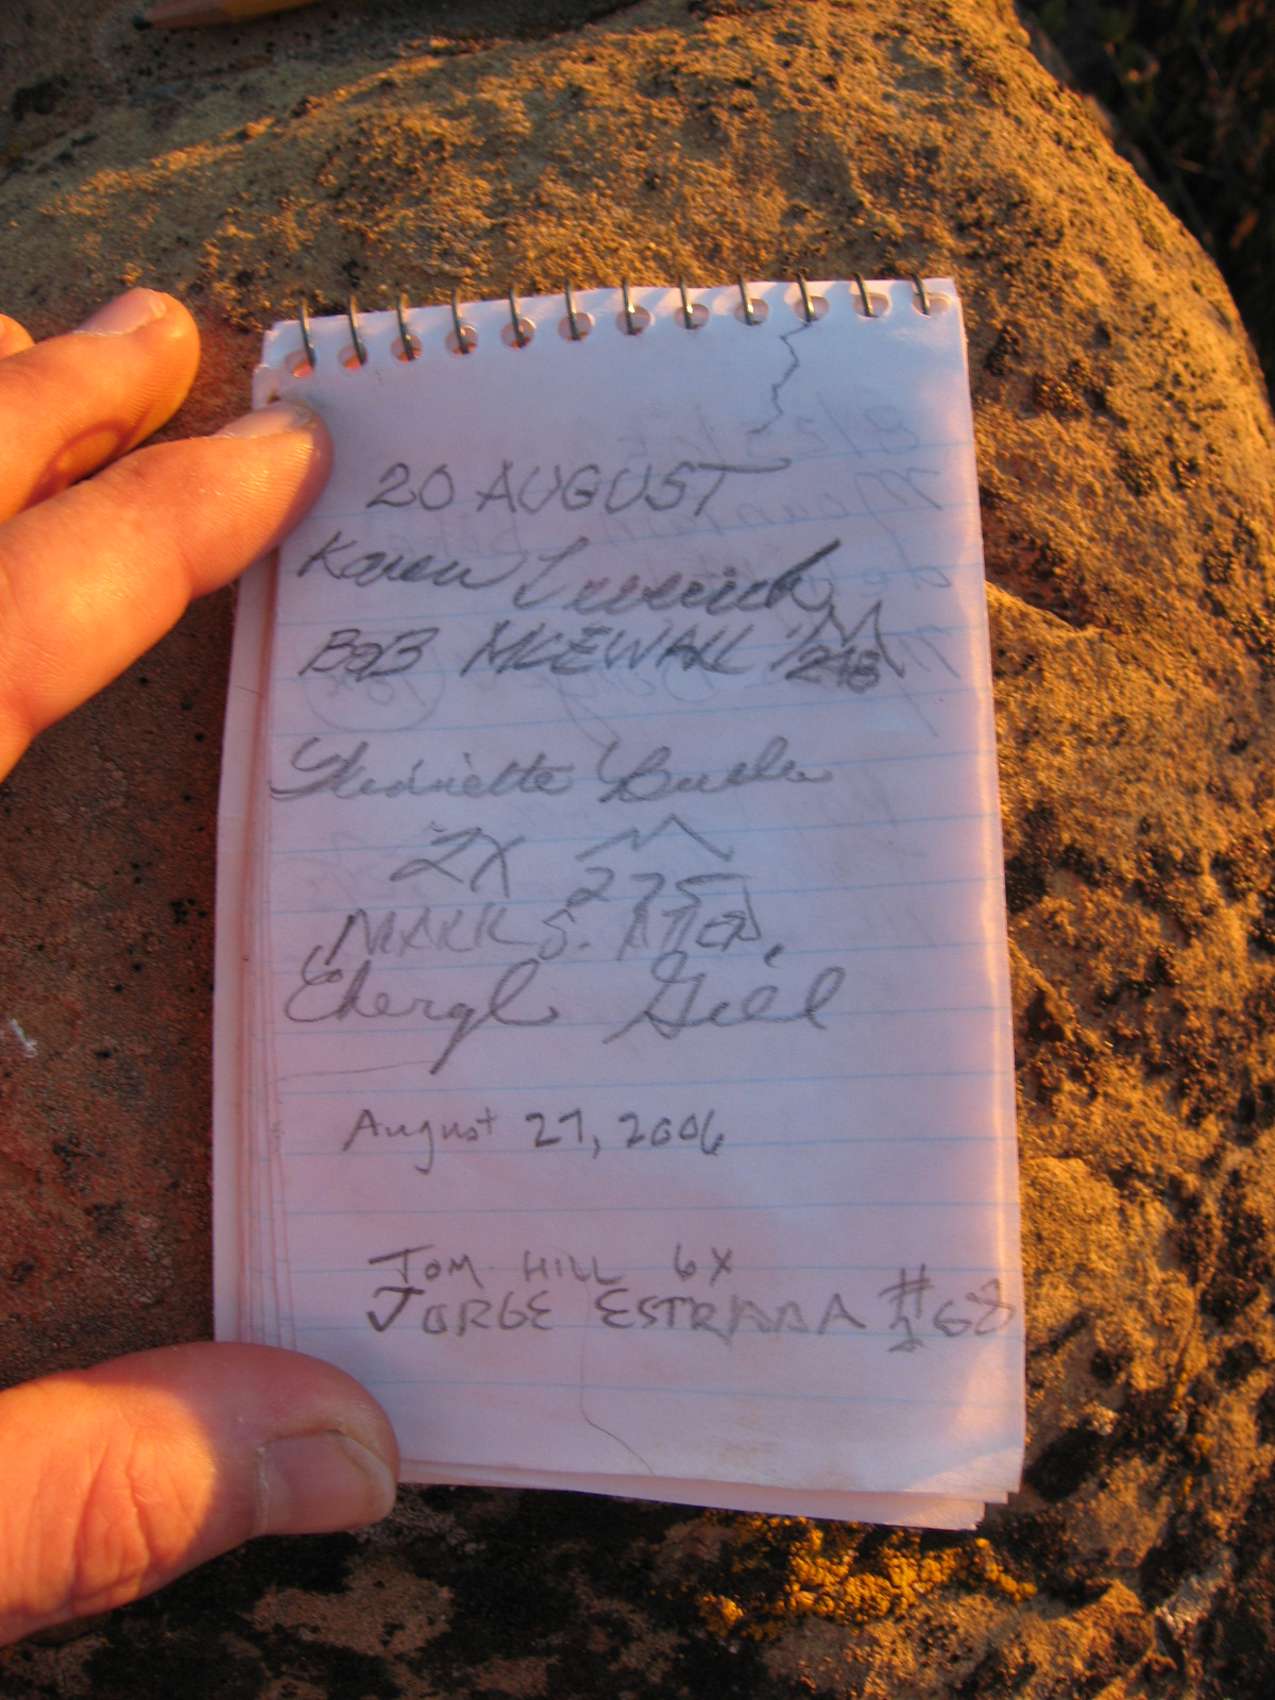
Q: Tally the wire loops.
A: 12